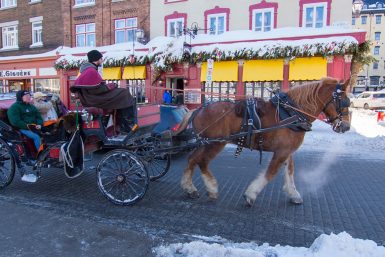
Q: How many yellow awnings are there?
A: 5